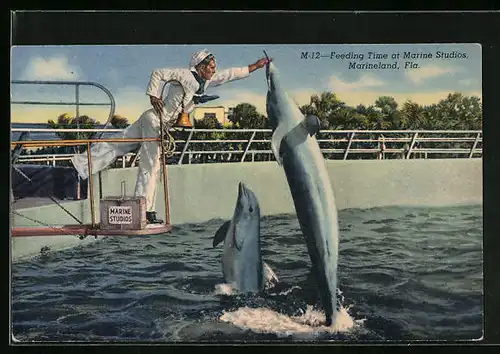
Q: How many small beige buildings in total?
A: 1